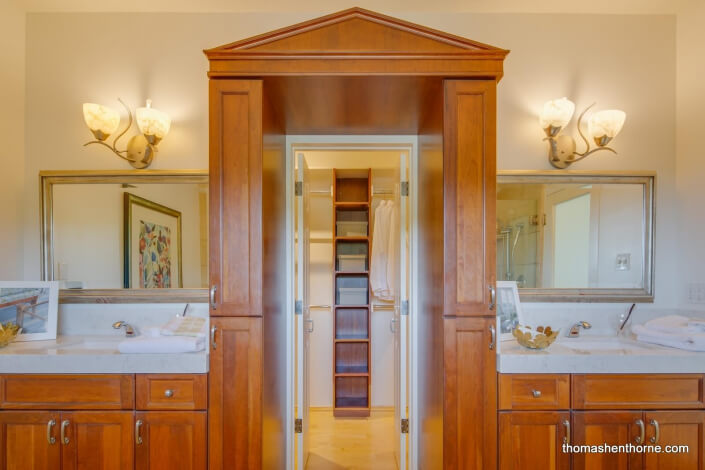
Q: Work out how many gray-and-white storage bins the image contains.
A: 3